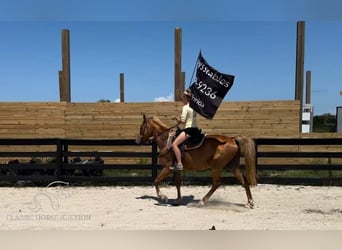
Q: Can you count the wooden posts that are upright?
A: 7